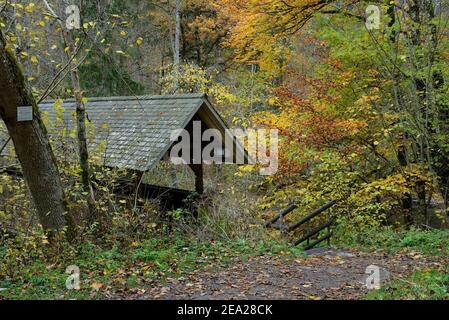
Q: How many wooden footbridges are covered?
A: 1